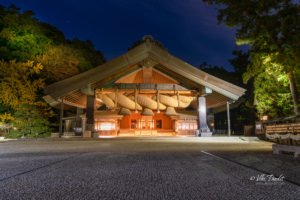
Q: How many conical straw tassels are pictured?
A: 3